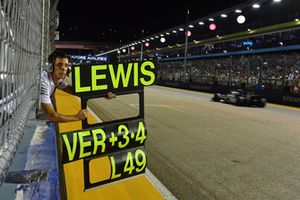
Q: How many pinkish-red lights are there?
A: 4